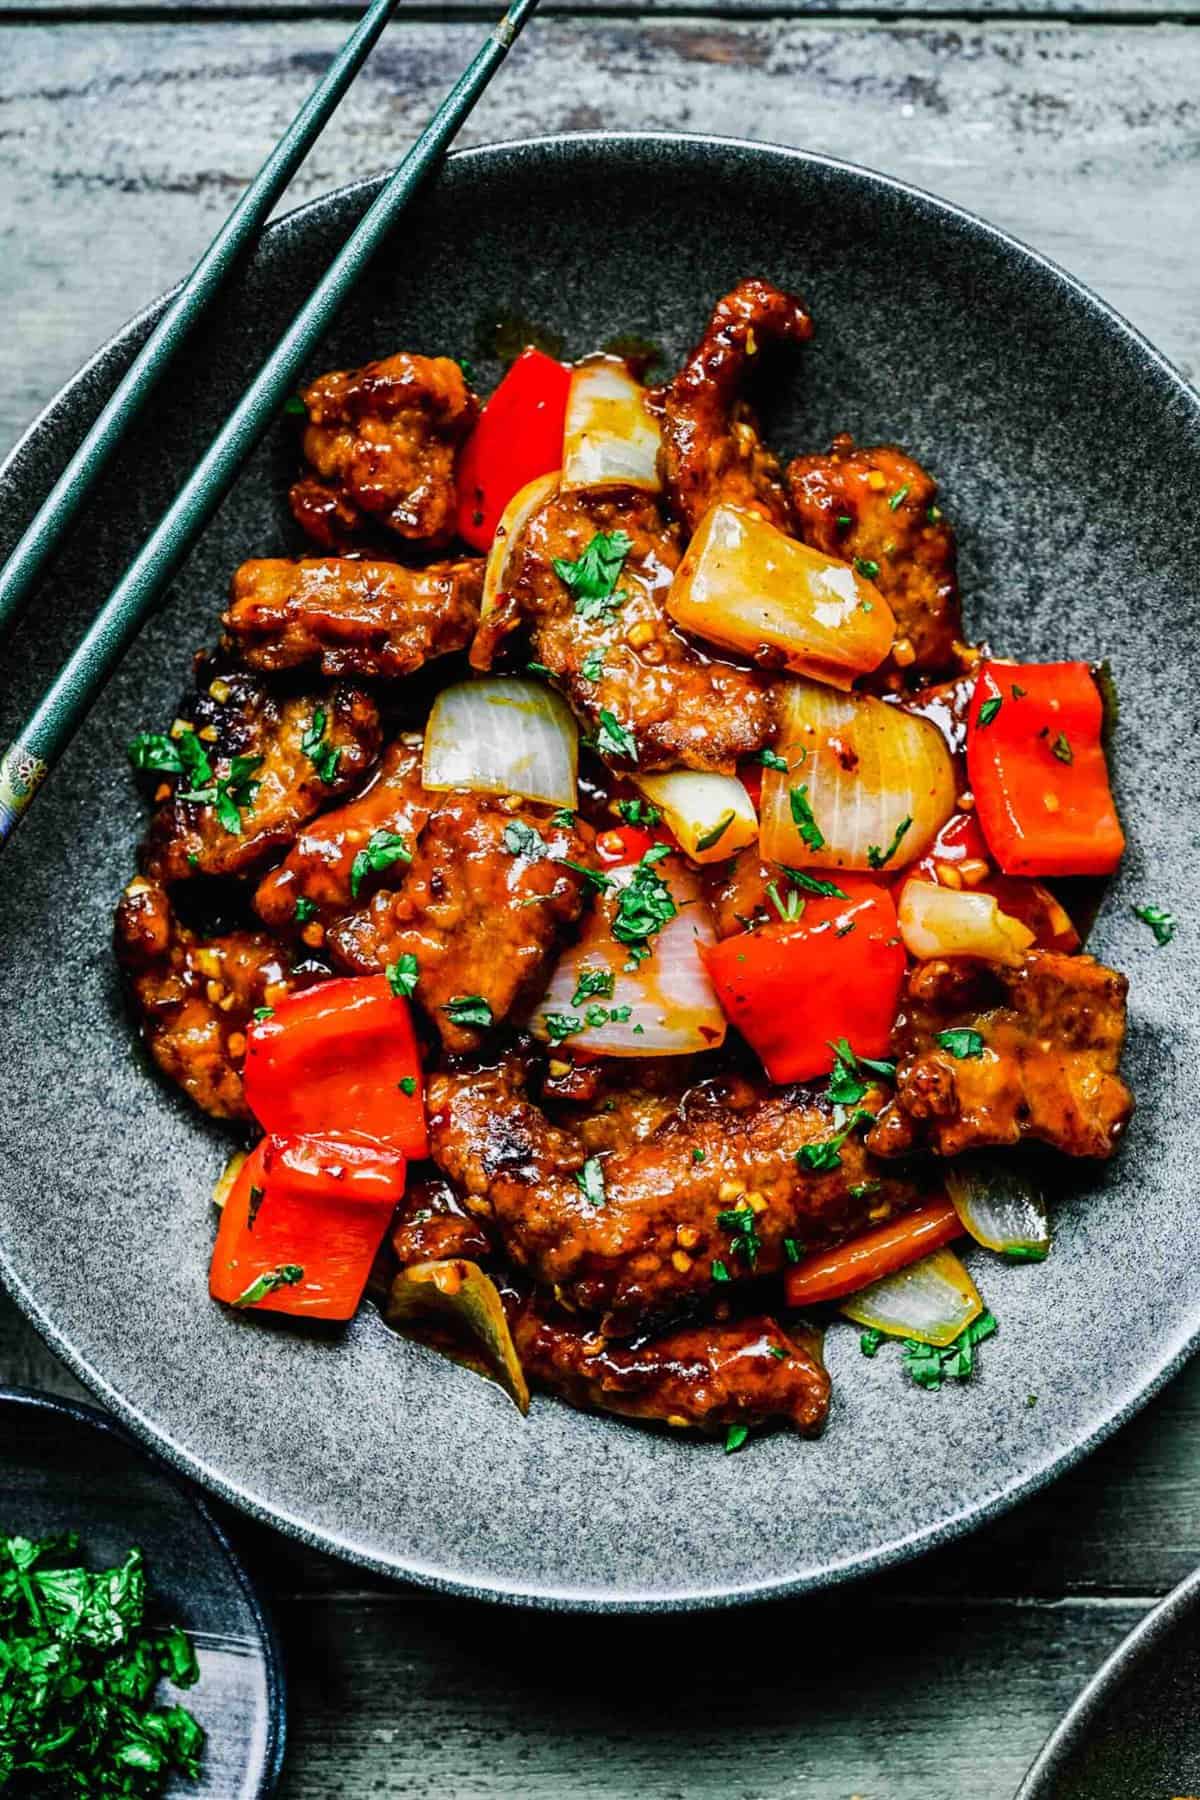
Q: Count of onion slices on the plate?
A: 11